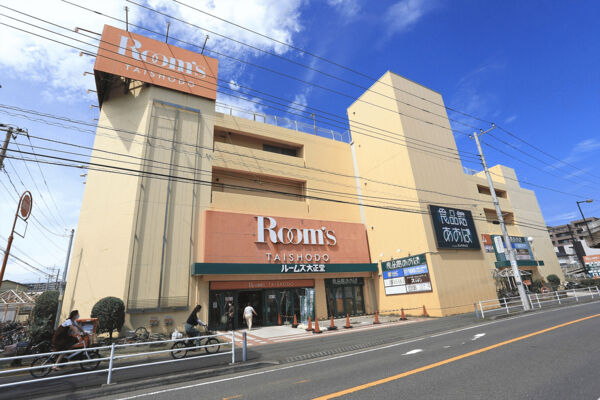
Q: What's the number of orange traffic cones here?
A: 9